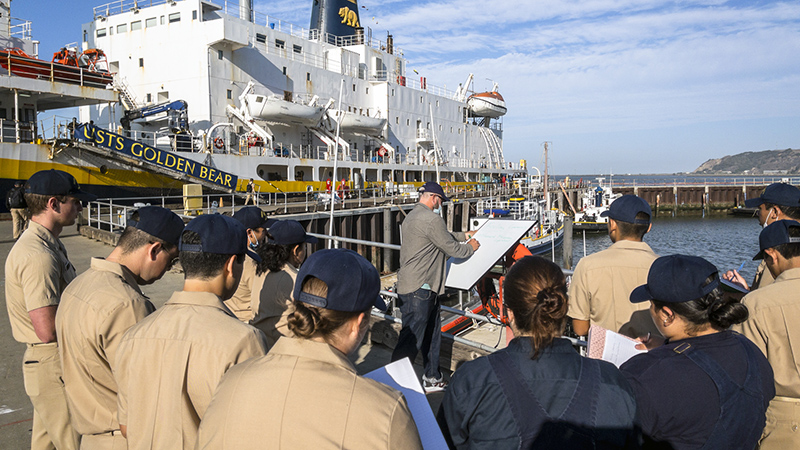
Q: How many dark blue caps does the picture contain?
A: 11